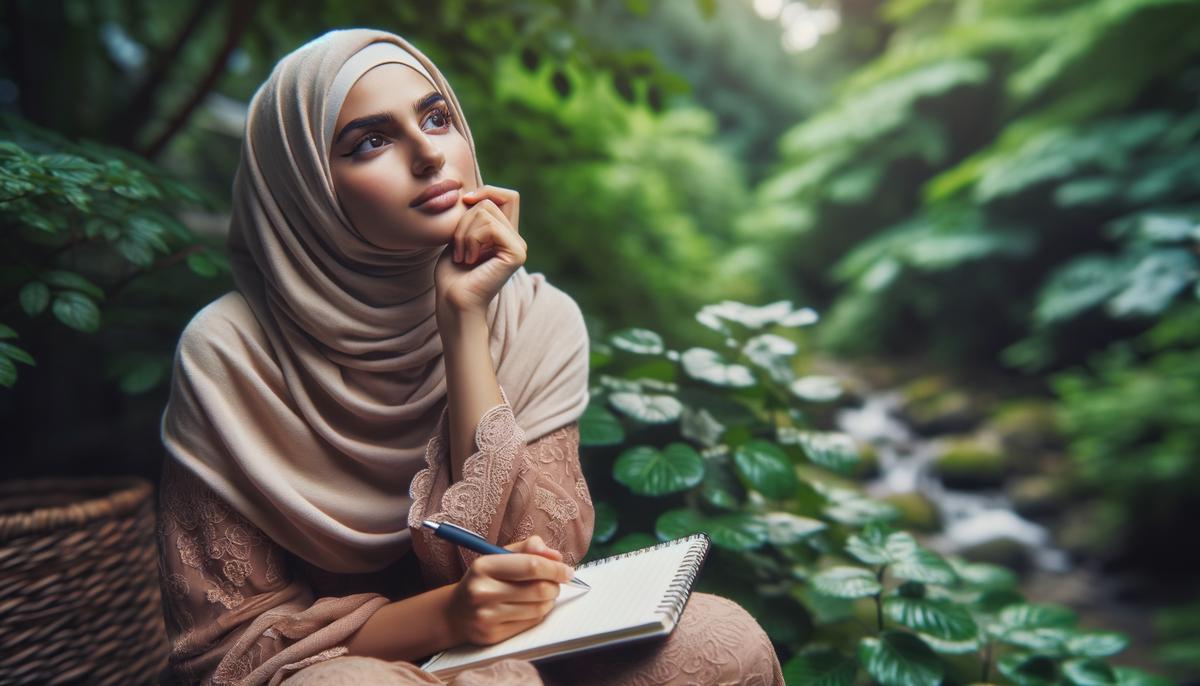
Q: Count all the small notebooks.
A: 1